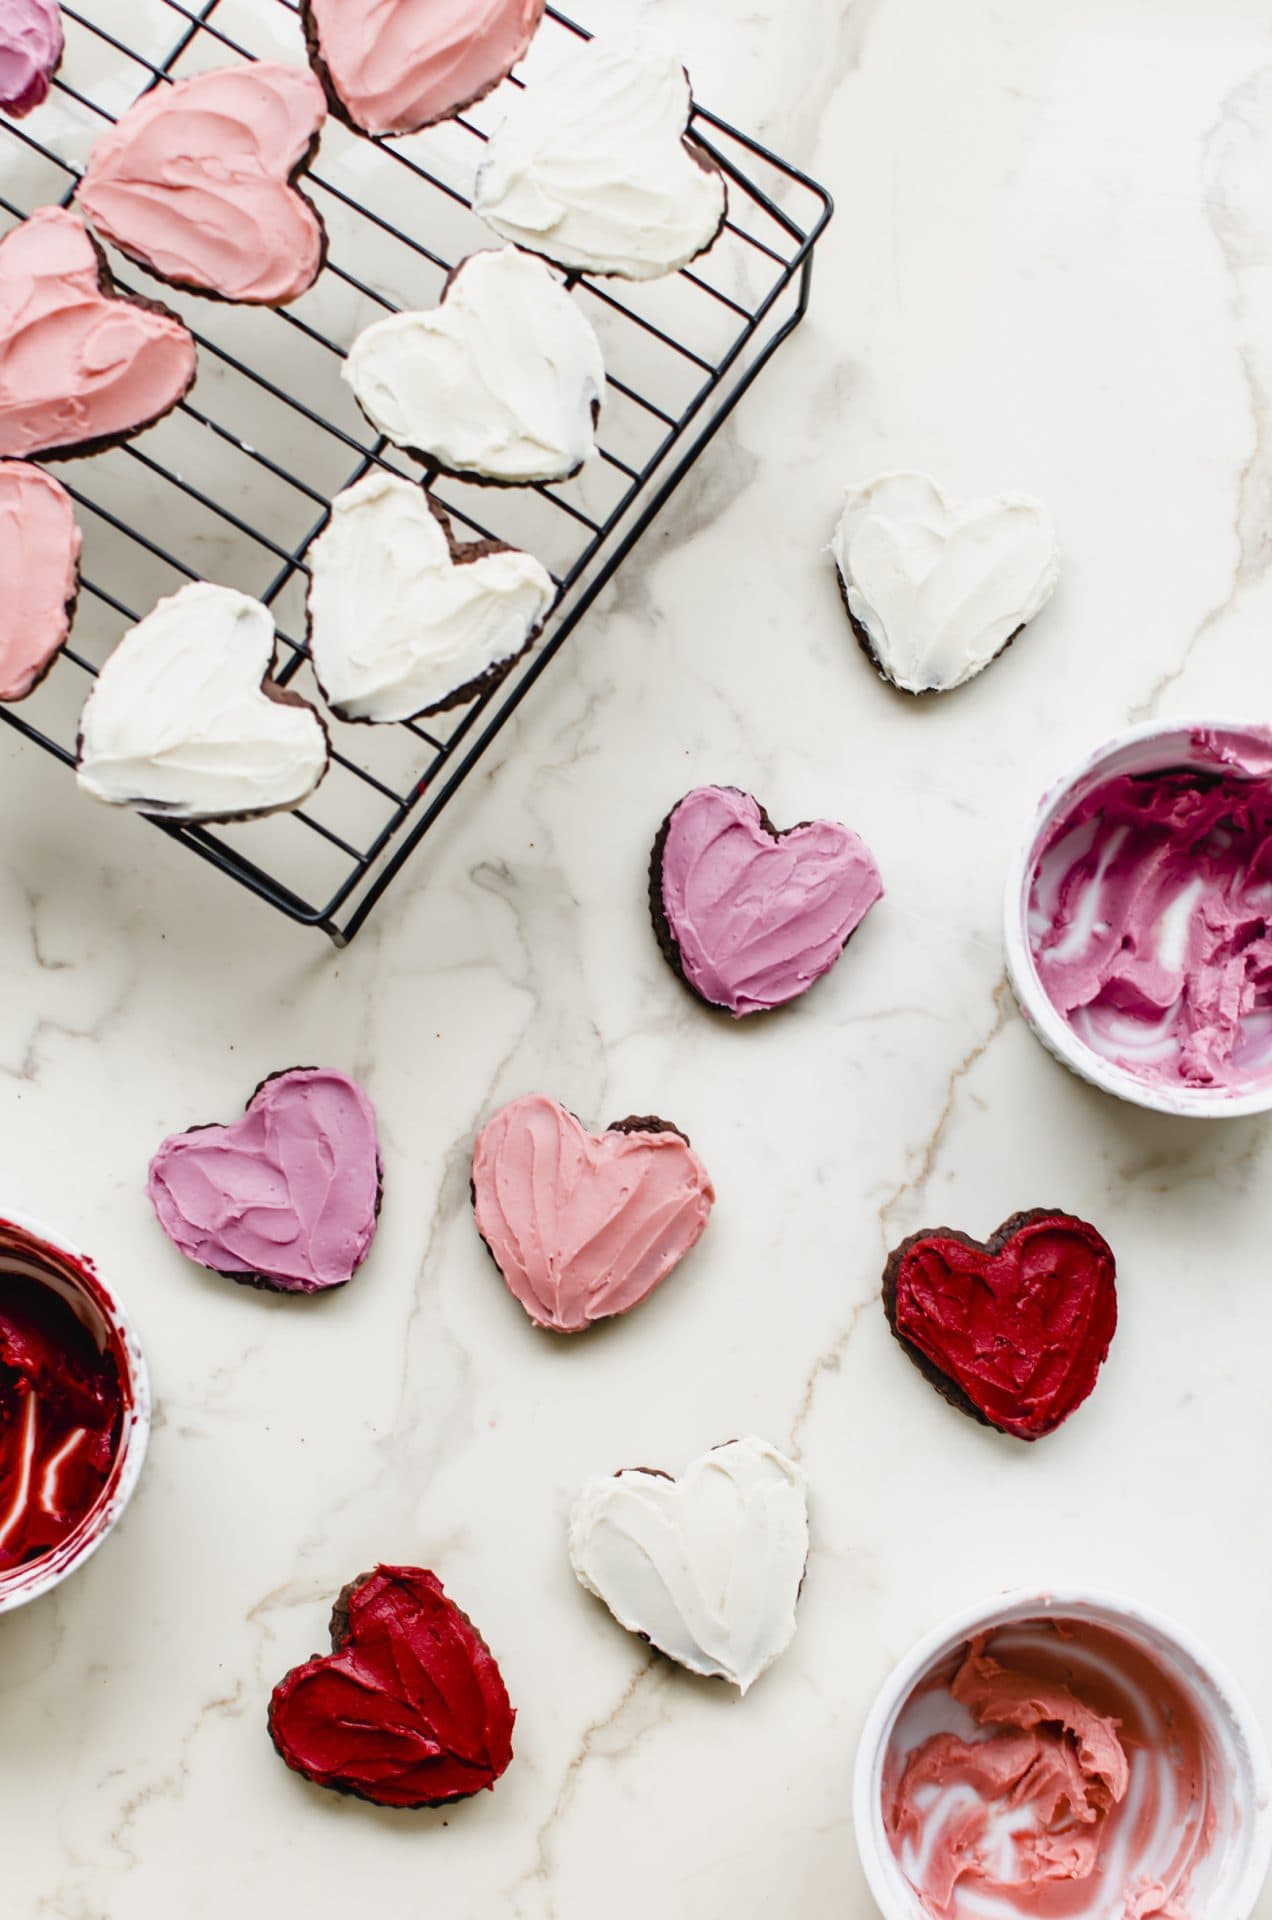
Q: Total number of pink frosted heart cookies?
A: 5